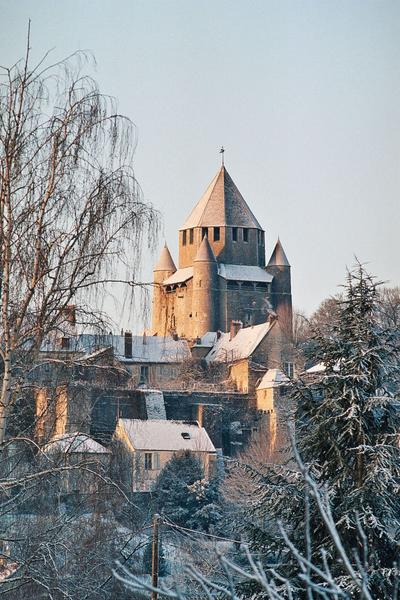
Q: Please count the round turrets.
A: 3